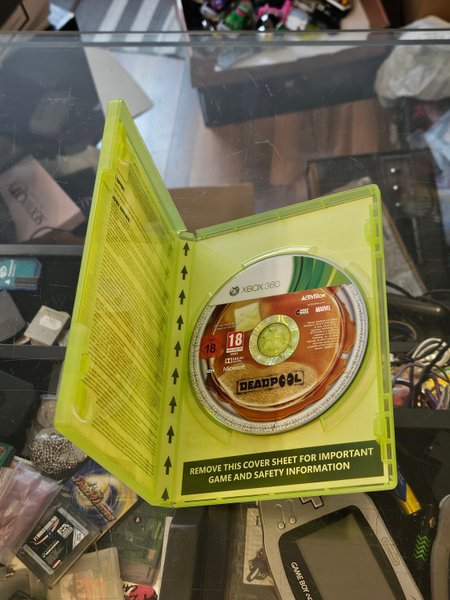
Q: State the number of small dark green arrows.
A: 10